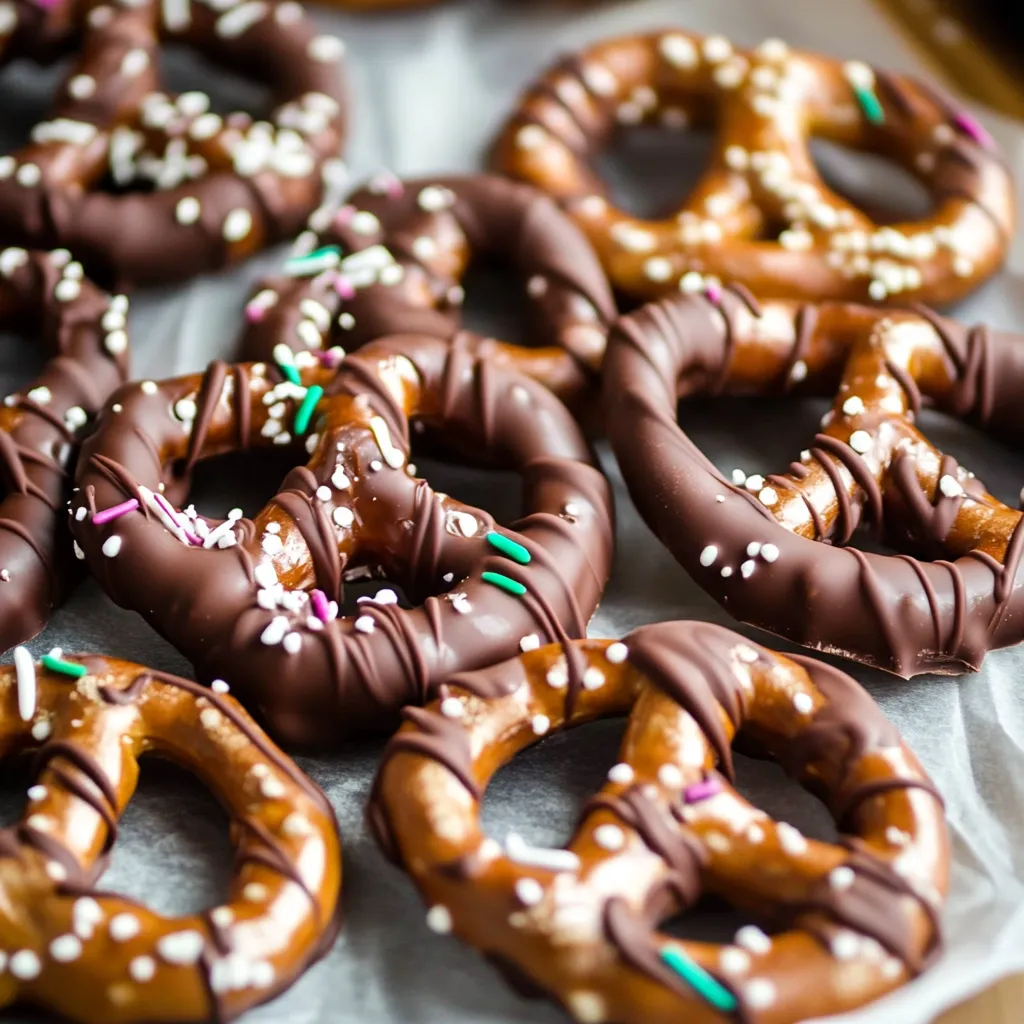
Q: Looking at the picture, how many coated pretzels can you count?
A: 8